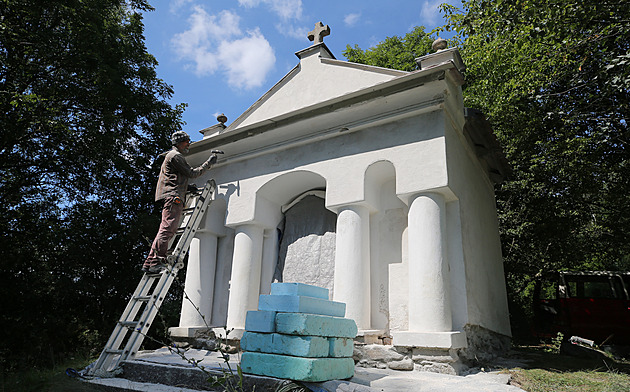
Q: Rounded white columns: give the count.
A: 4